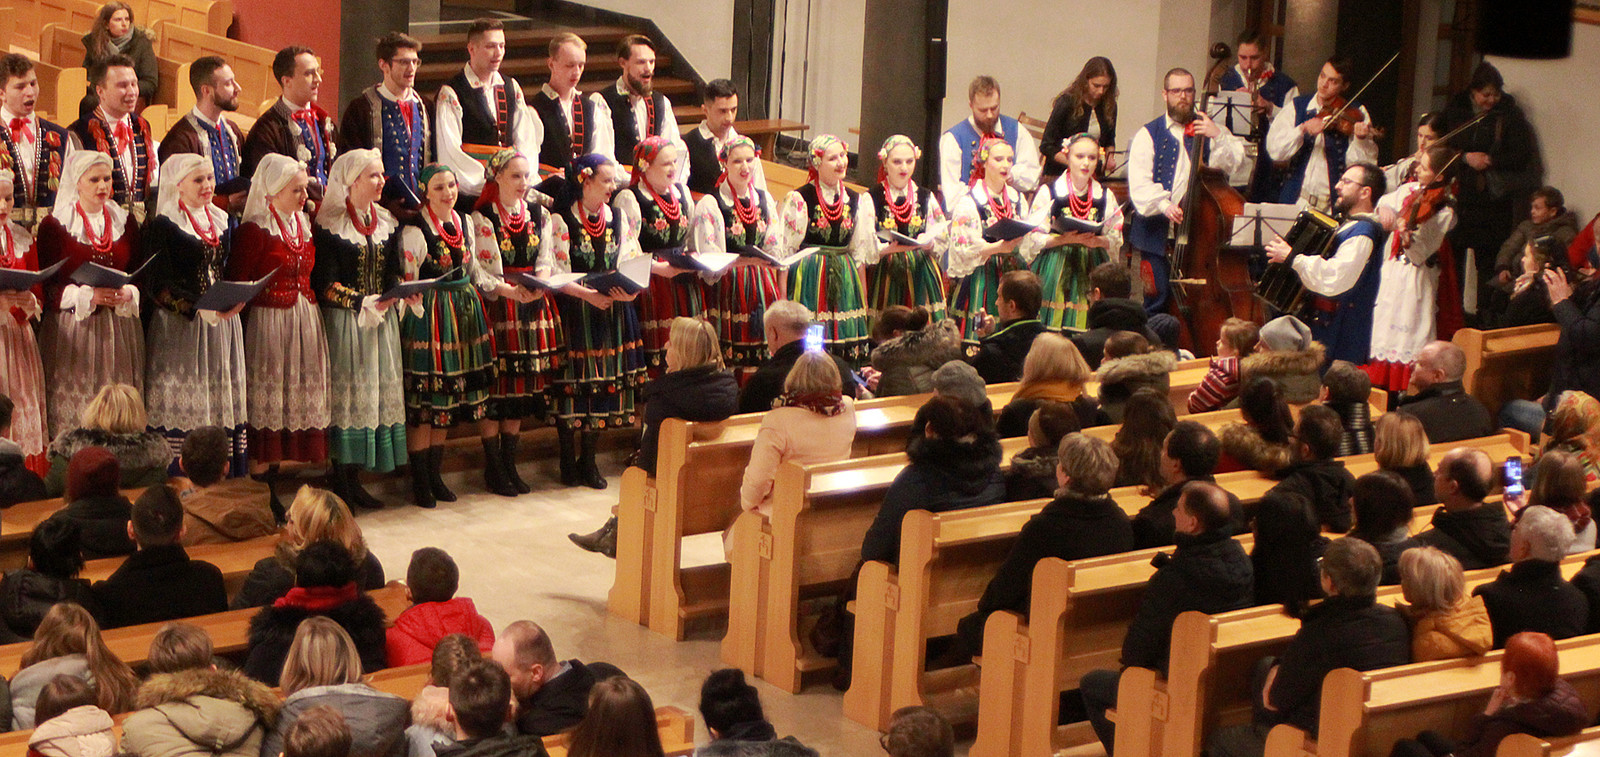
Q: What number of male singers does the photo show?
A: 9